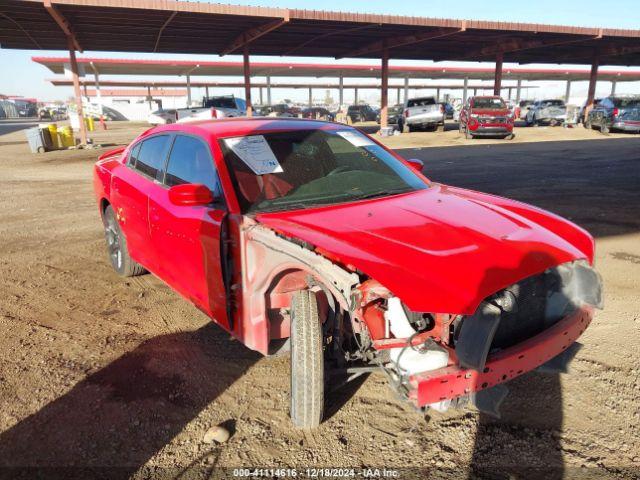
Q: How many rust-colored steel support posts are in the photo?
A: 5